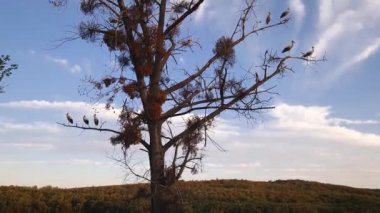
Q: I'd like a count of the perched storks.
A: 7